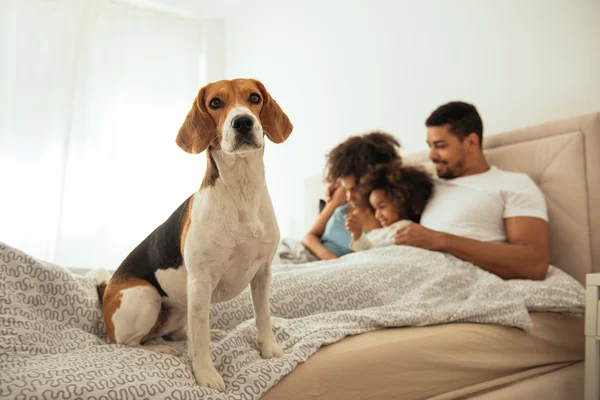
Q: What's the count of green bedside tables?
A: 0